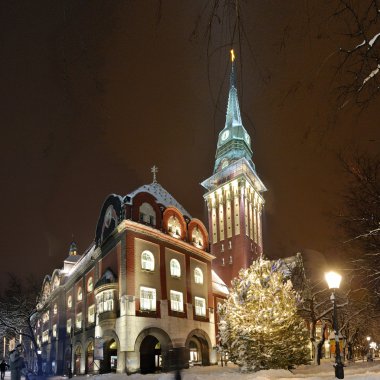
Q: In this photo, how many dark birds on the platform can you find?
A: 0